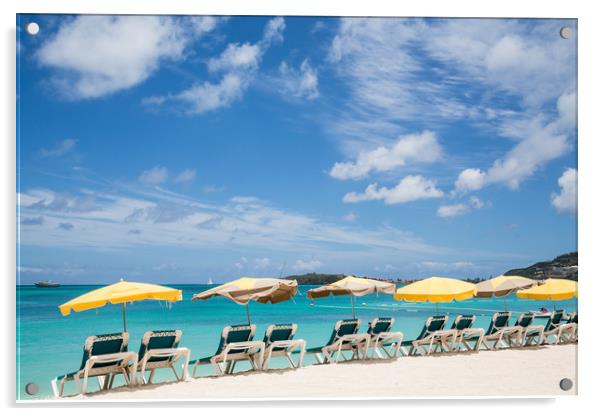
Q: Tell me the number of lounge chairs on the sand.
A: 12